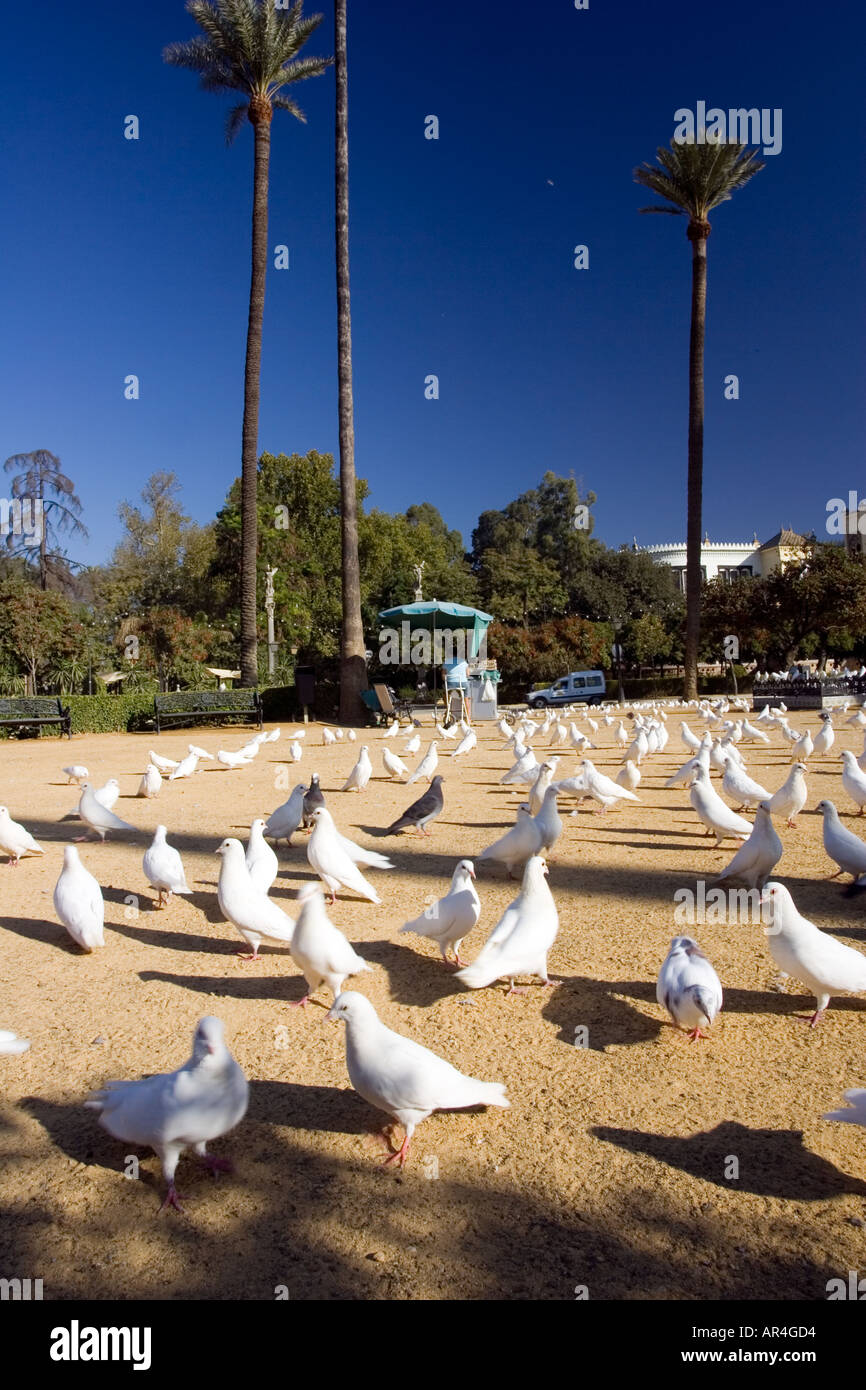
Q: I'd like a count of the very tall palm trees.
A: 3